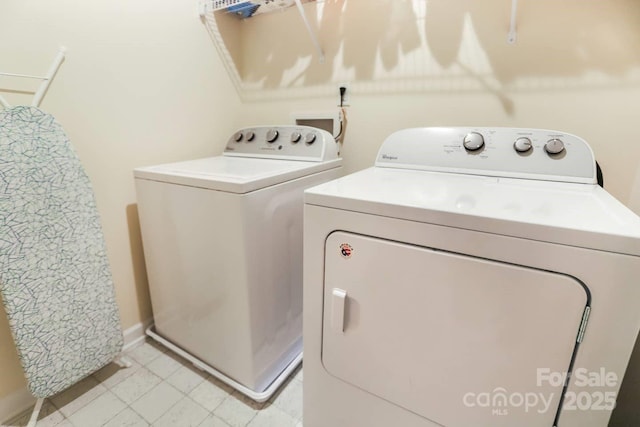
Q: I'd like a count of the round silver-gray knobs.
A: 8